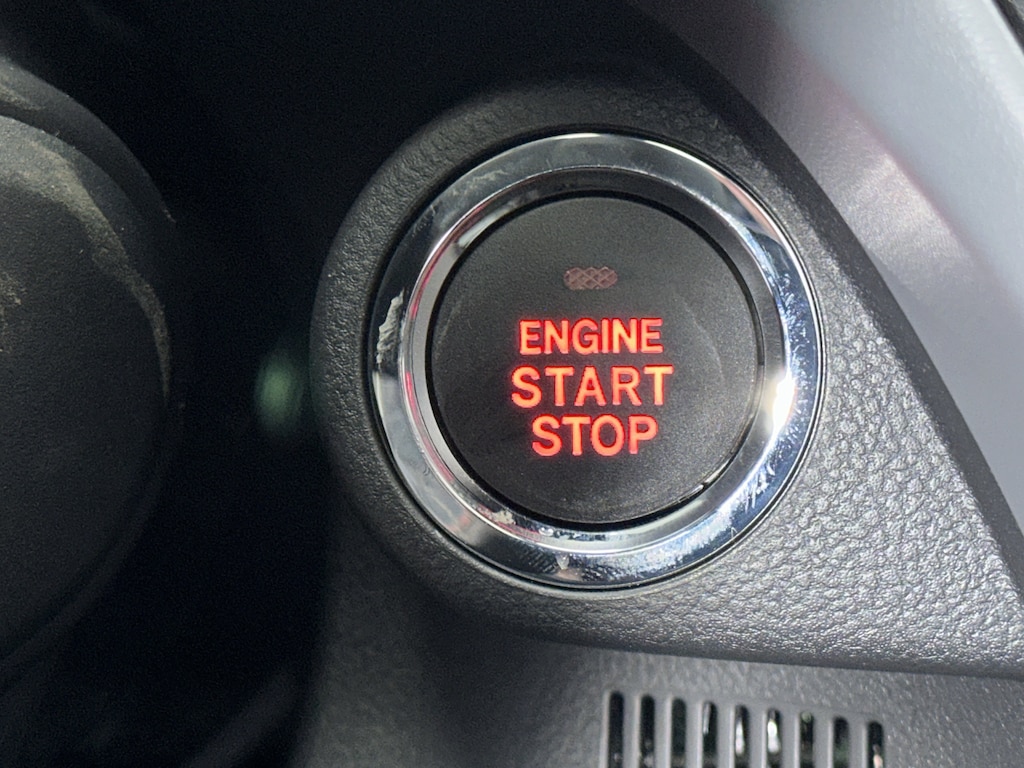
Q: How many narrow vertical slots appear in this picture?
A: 9